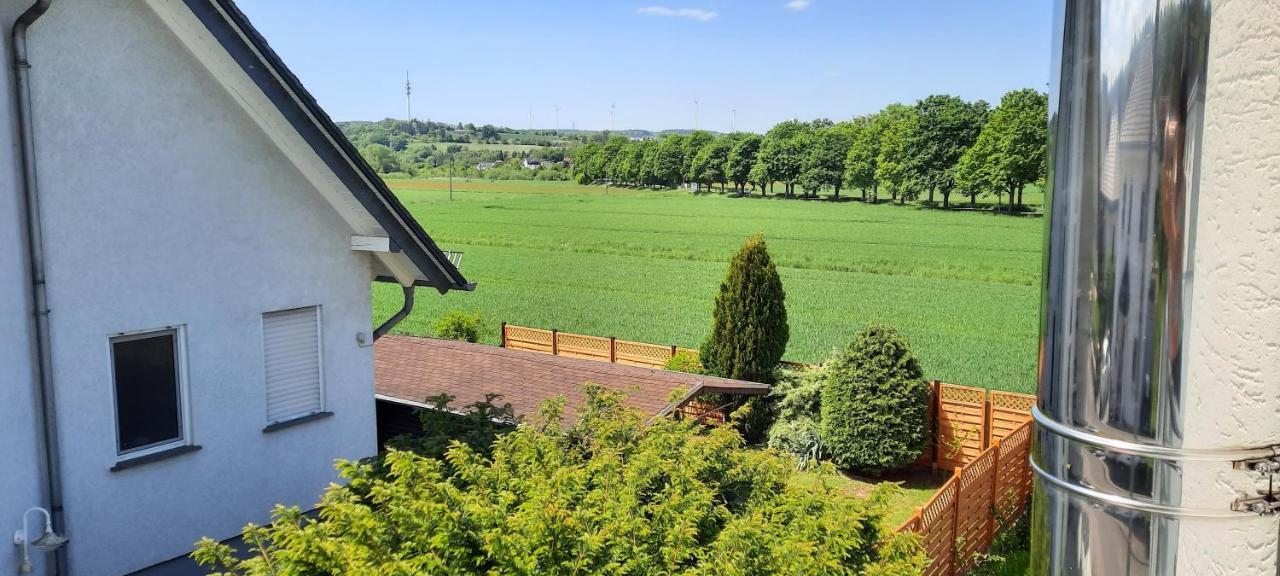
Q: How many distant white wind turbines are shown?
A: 5